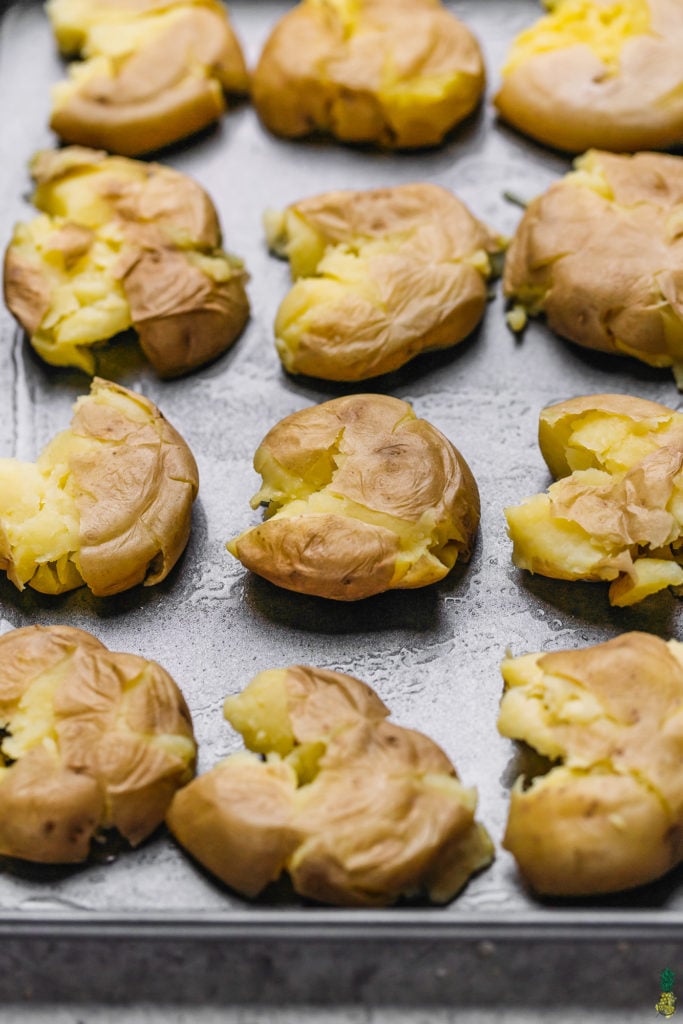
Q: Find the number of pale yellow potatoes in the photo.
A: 12